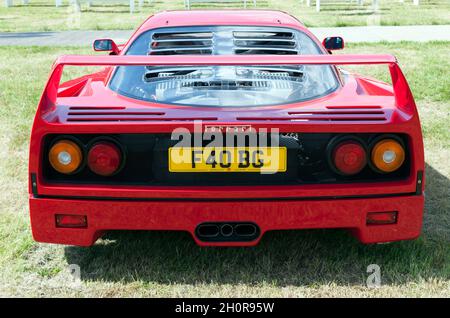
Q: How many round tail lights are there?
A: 4